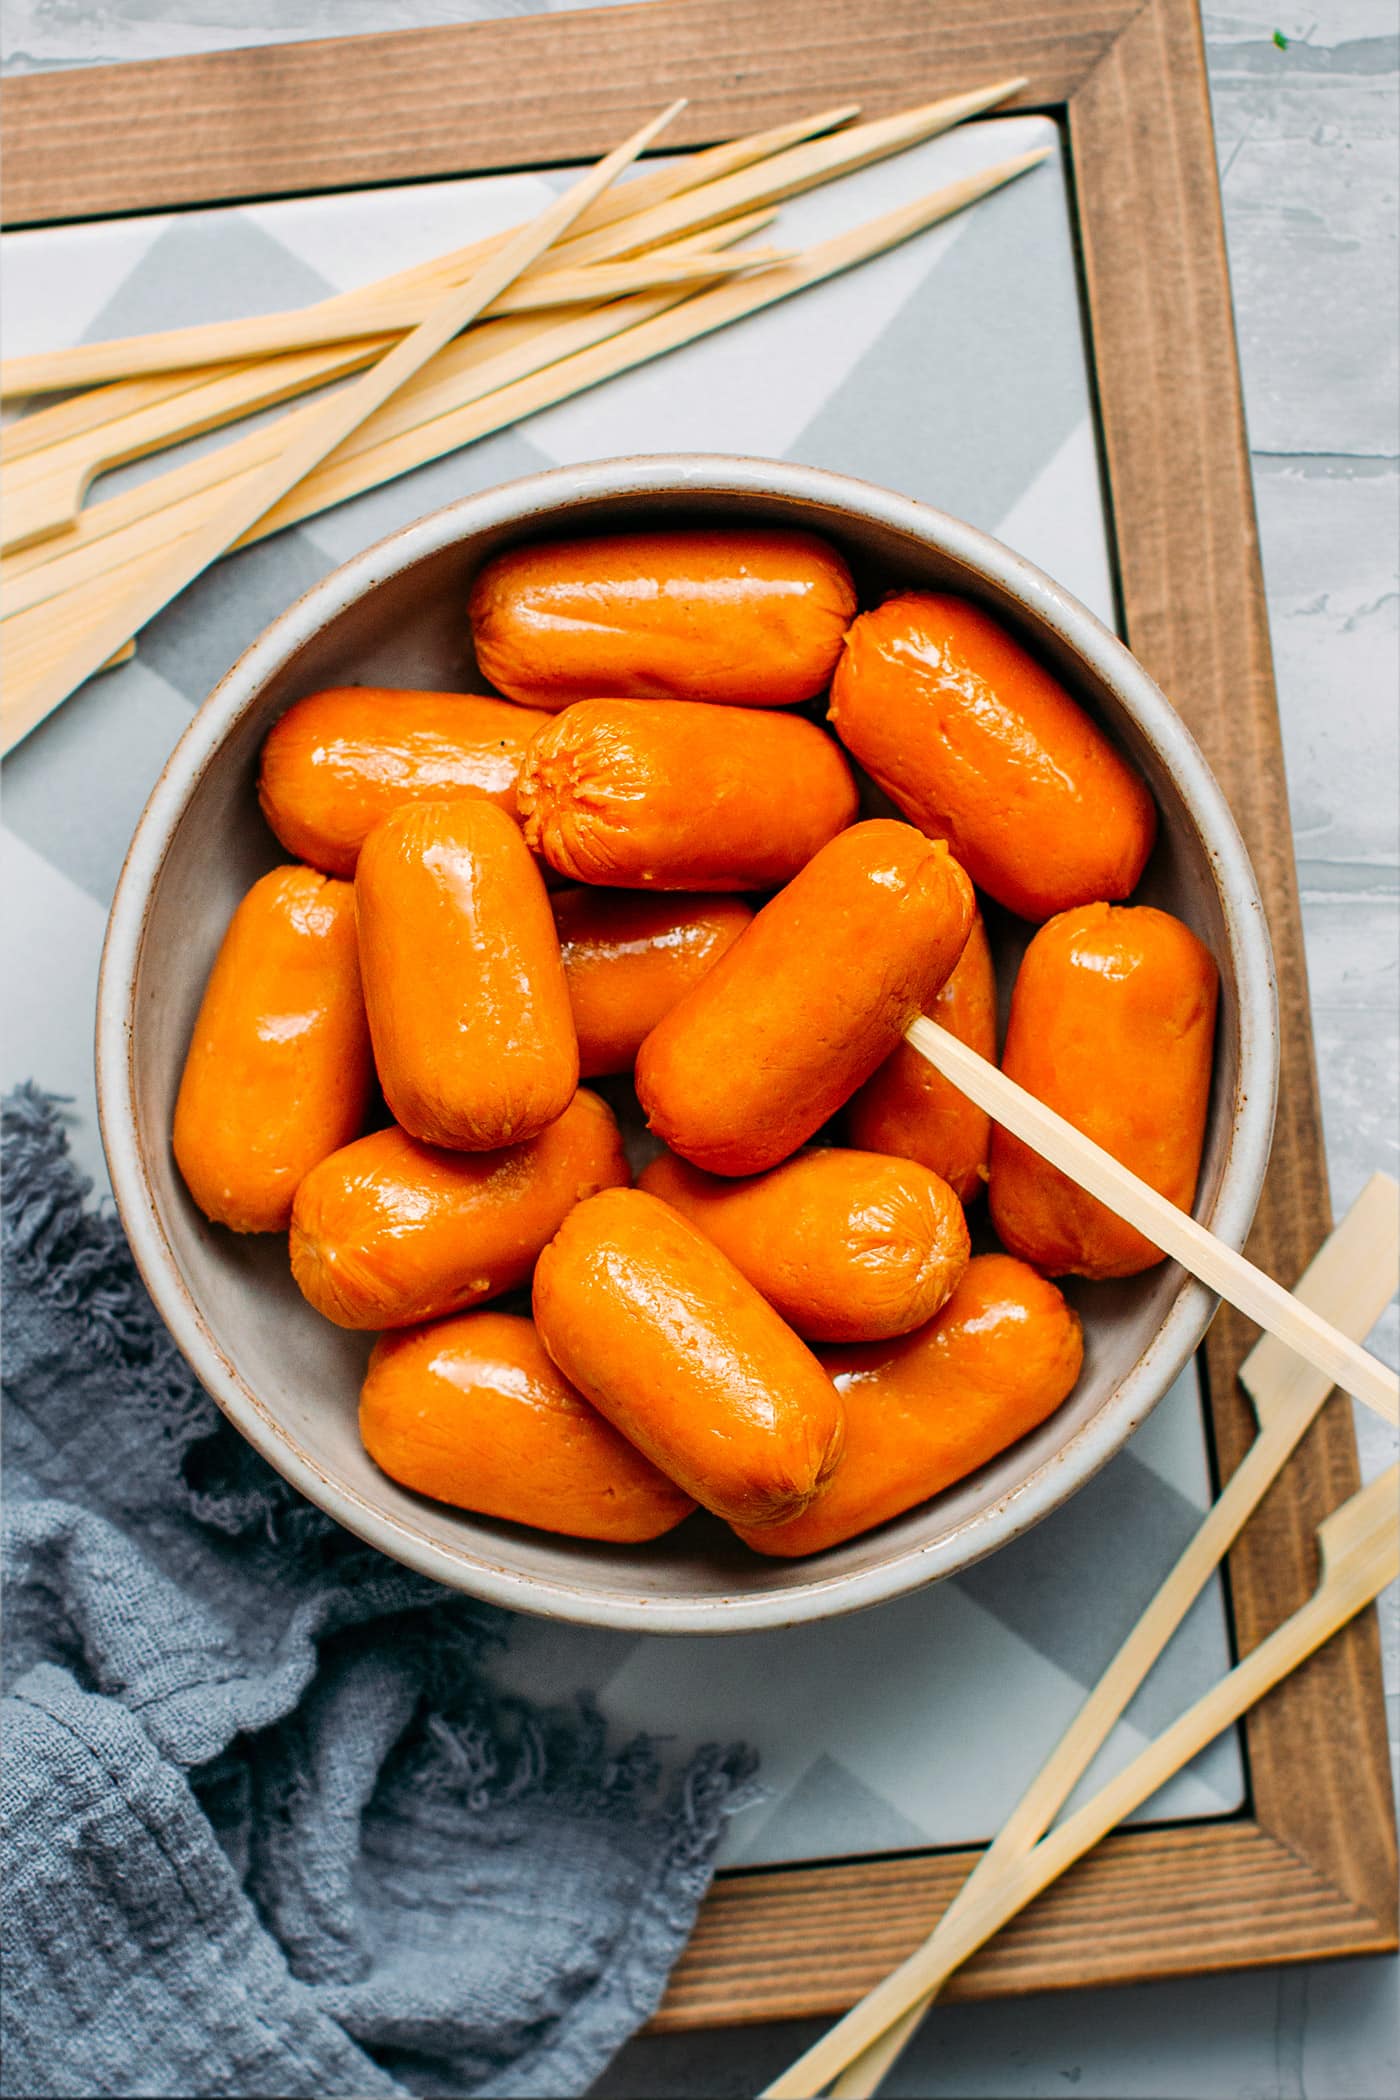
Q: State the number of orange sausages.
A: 15